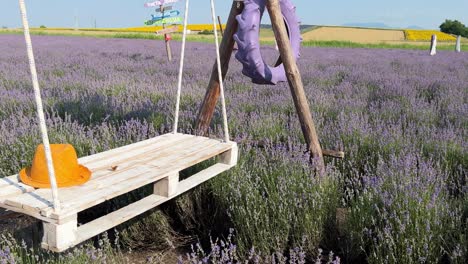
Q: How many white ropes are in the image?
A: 3